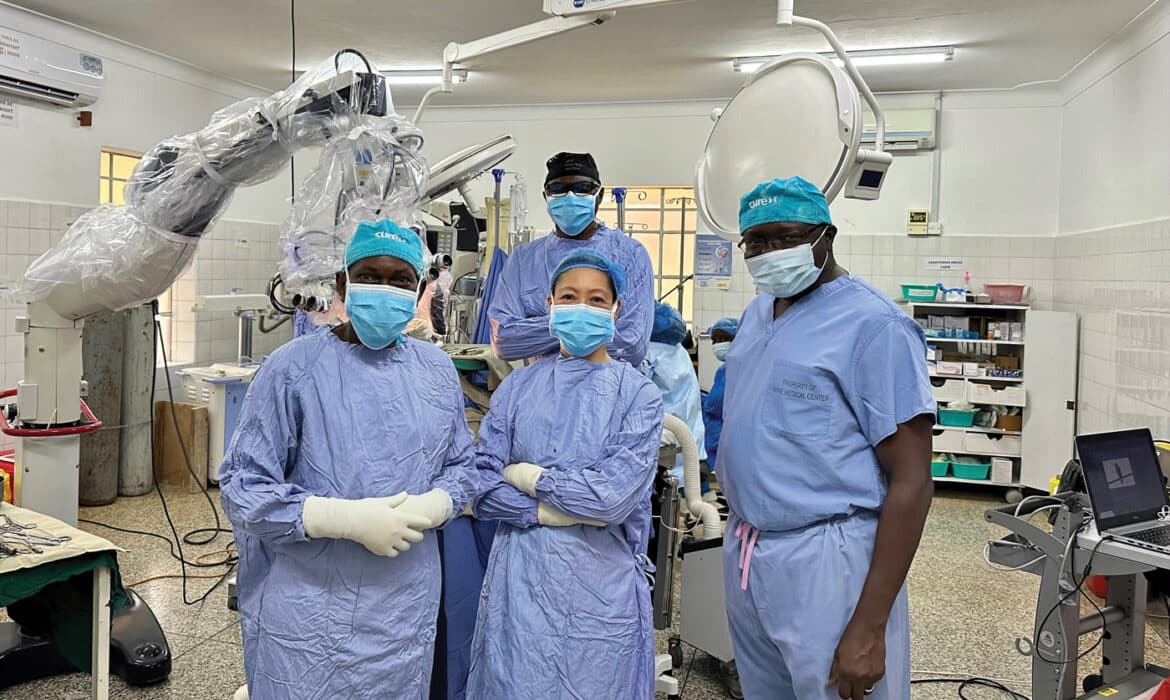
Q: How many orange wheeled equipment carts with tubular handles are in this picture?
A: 0